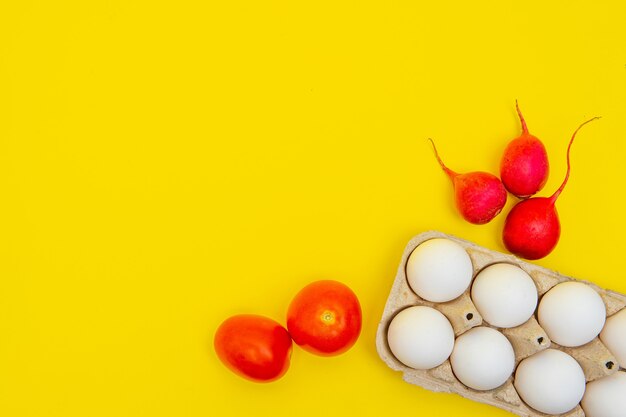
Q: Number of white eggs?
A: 8